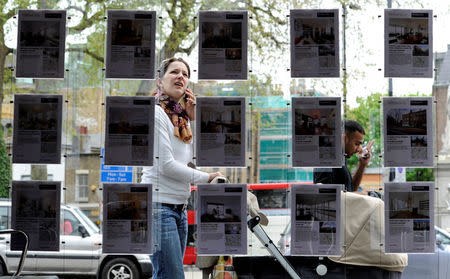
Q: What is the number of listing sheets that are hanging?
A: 15